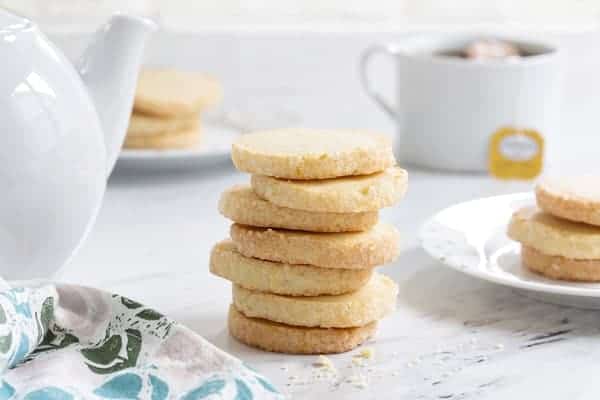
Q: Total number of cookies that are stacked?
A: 7